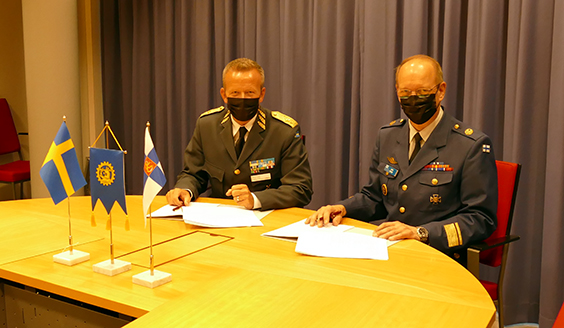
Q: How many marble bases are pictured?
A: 3